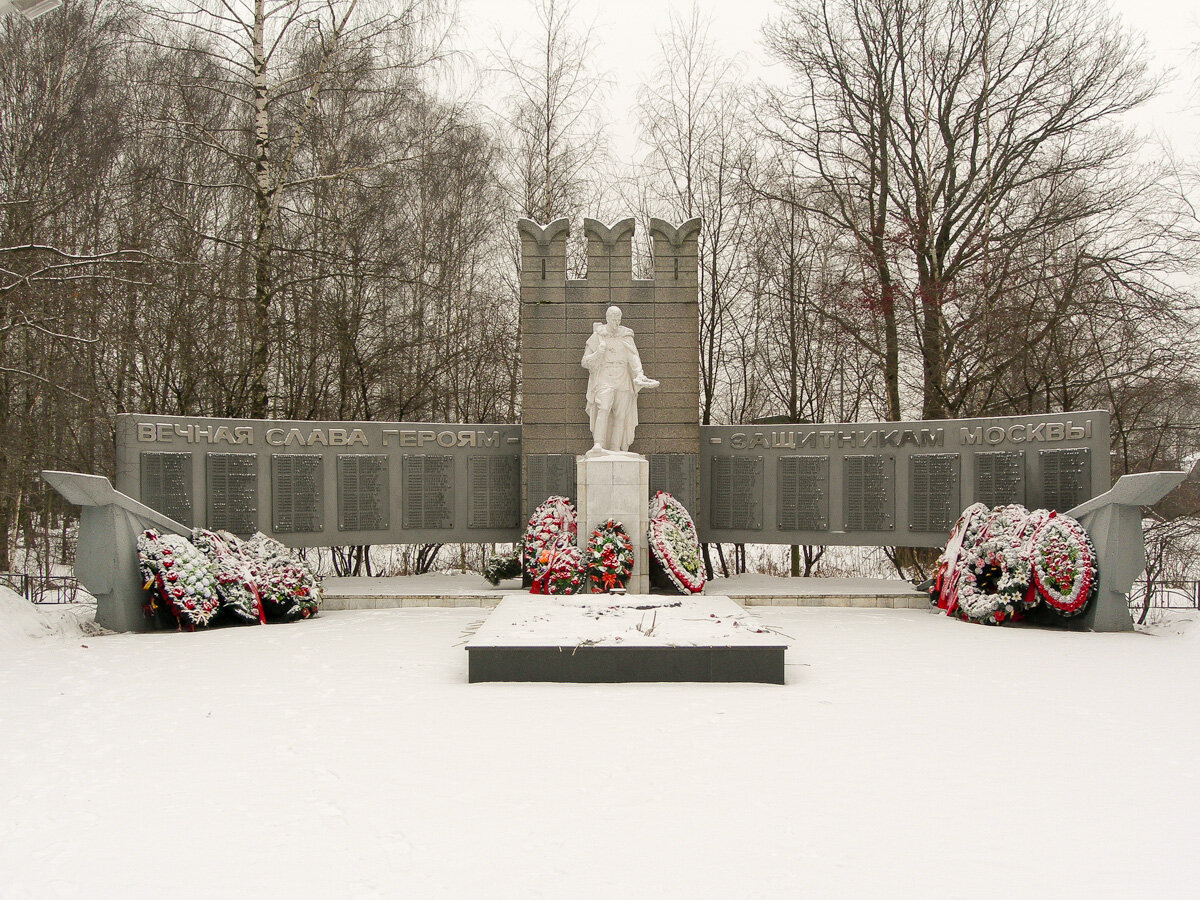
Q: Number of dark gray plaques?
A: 14